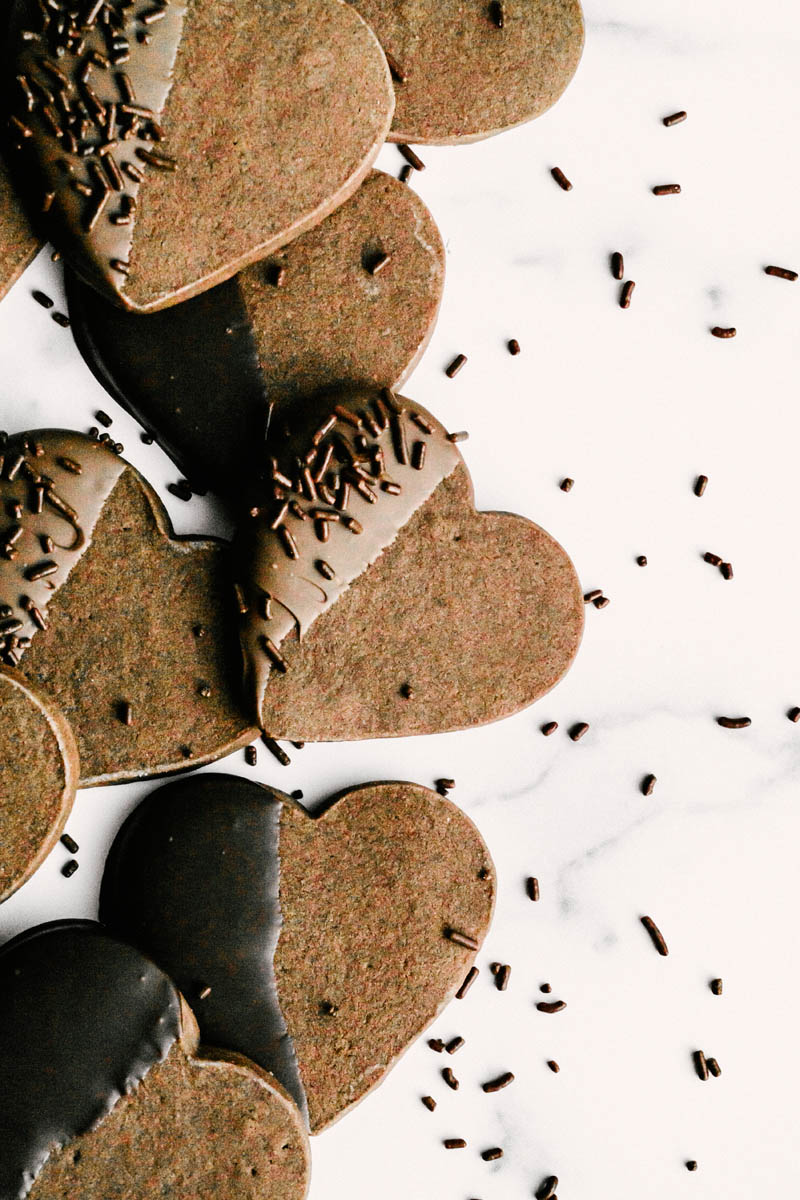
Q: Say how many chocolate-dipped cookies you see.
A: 6